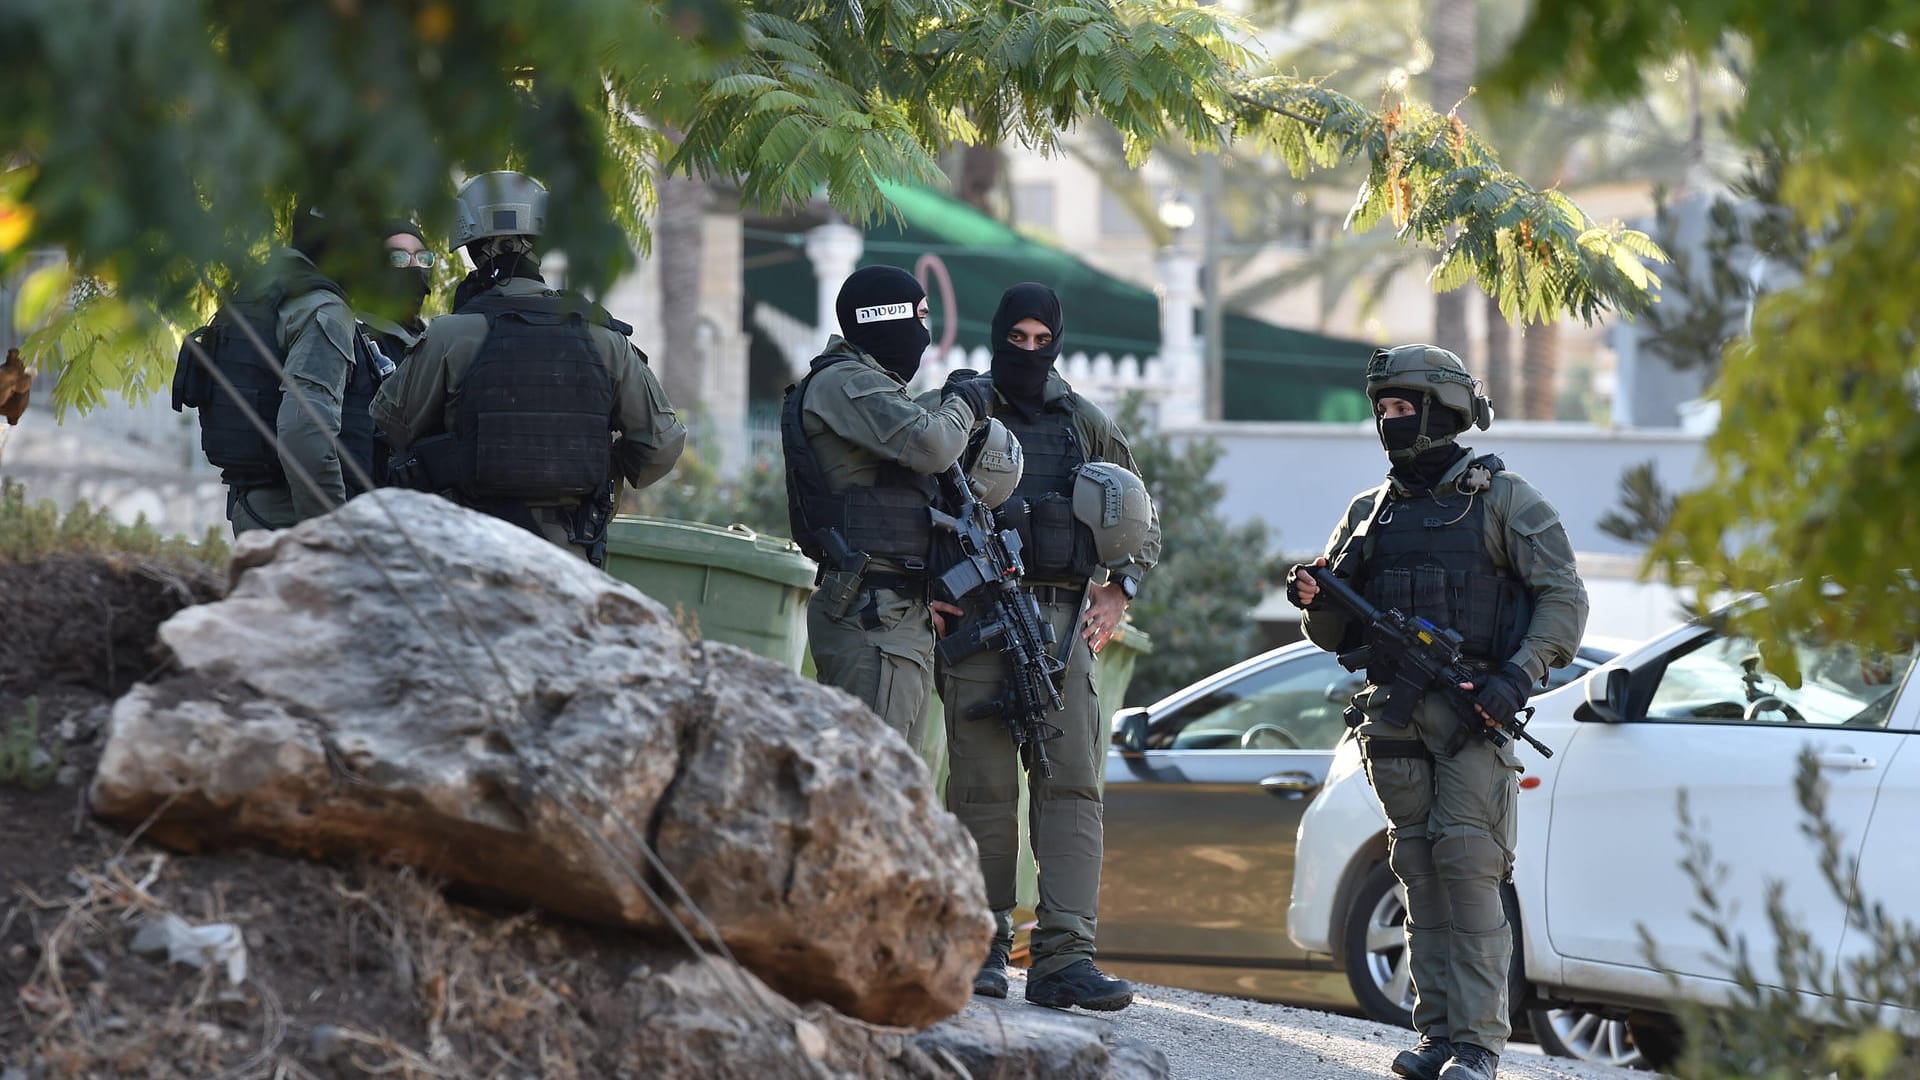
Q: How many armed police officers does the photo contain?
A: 6